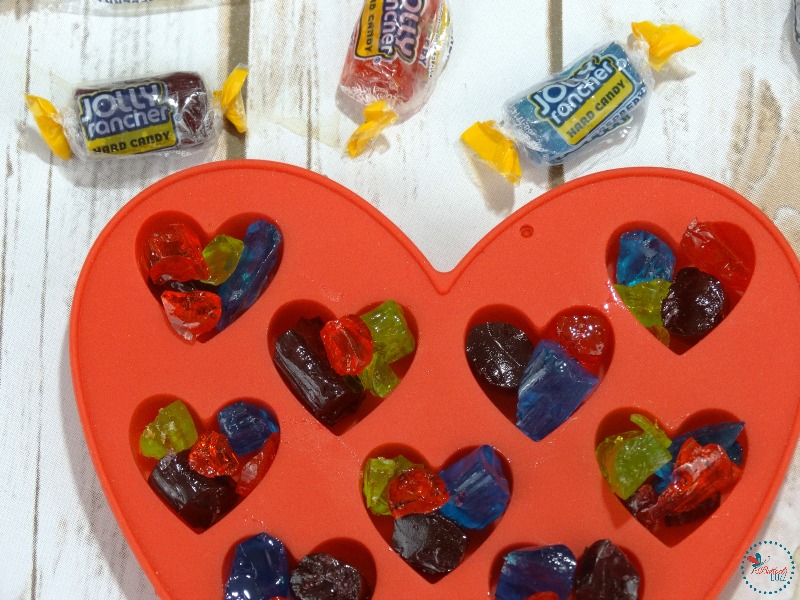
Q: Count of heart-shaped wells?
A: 9